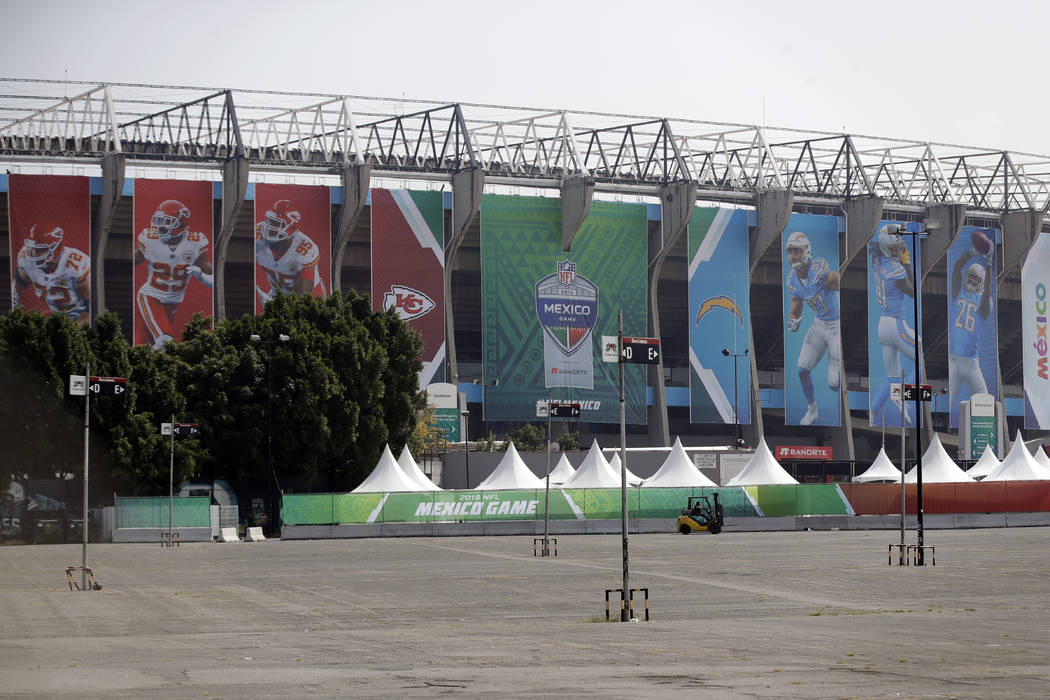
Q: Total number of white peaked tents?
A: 13